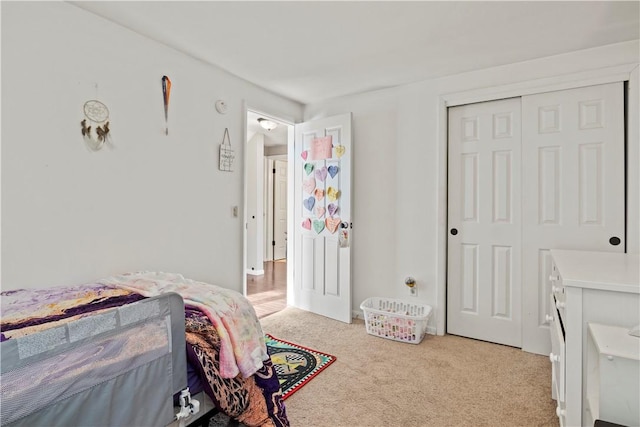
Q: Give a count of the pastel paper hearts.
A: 14